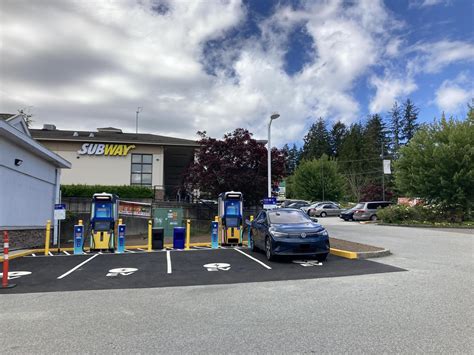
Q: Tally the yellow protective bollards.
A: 7